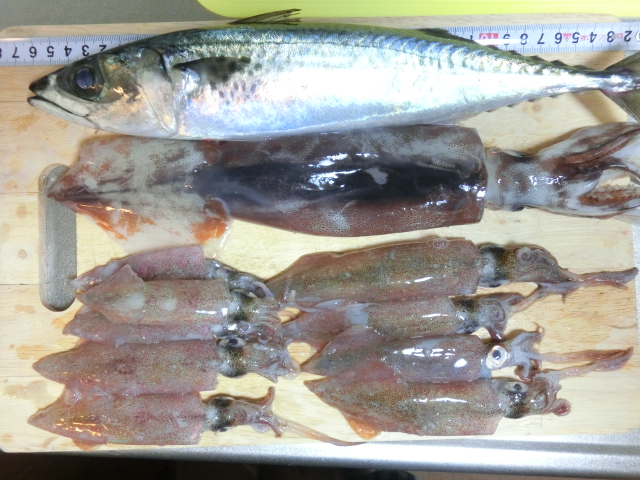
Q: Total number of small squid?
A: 9